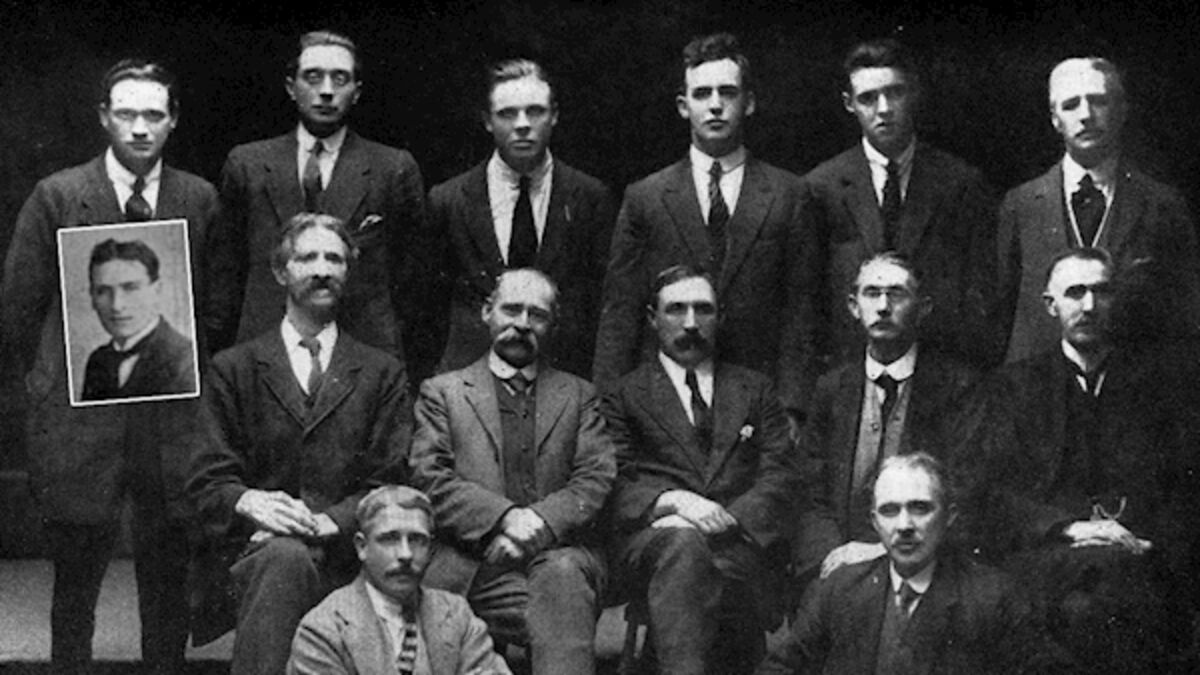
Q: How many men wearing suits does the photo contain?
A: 14